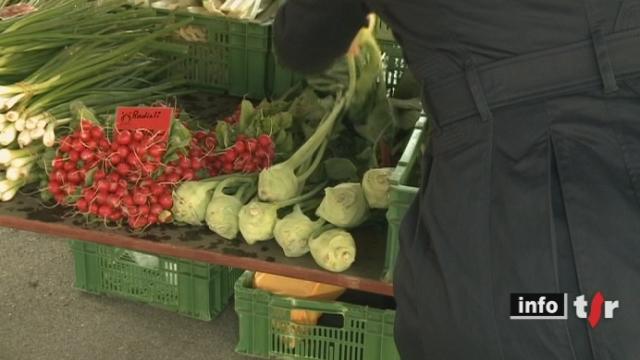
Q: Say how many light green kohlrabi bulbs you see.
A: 8